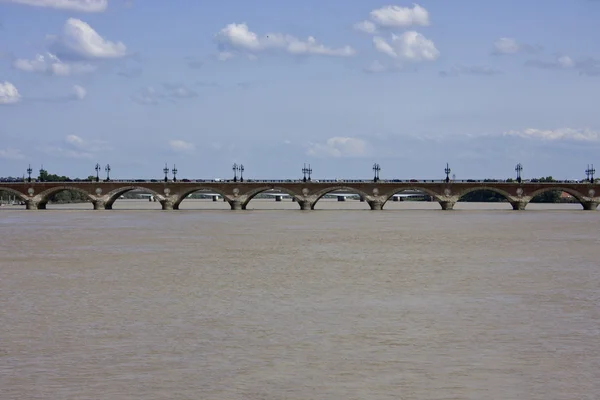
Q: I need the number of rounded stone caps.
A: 9